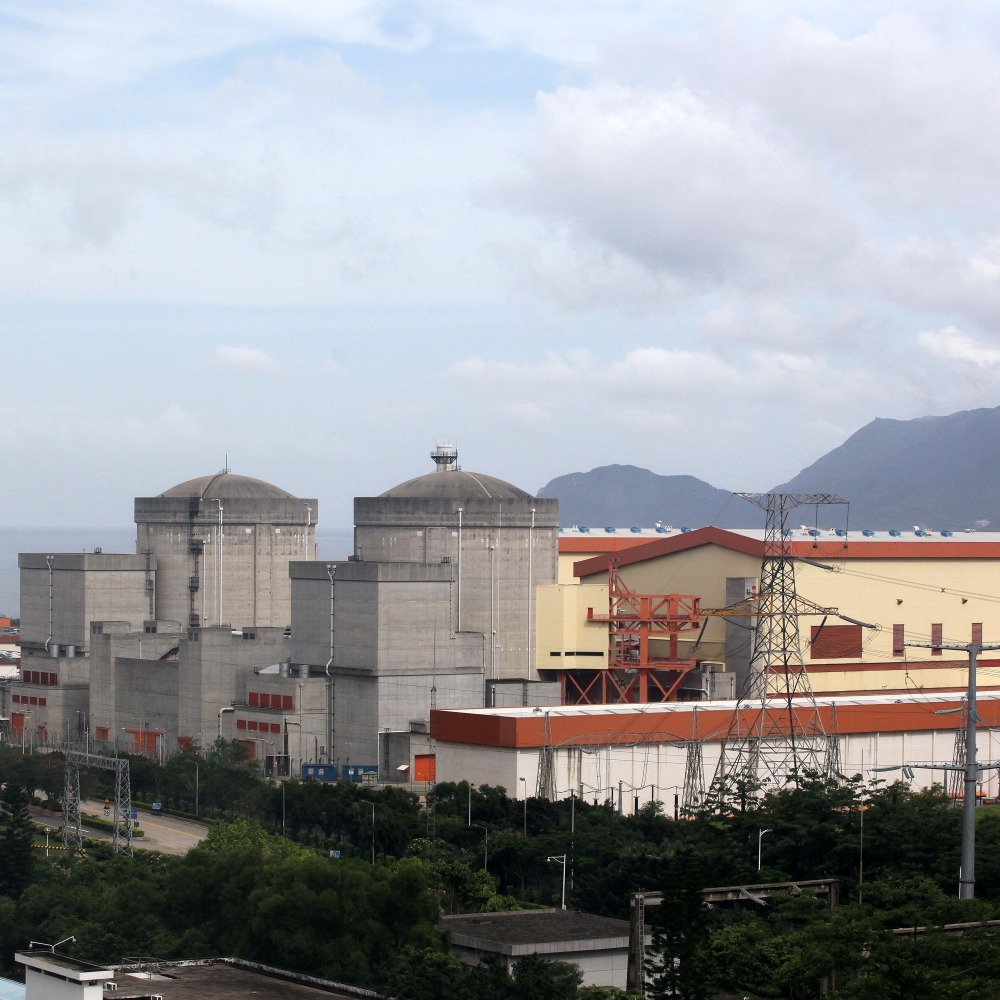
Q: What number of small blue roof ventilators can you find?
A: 13